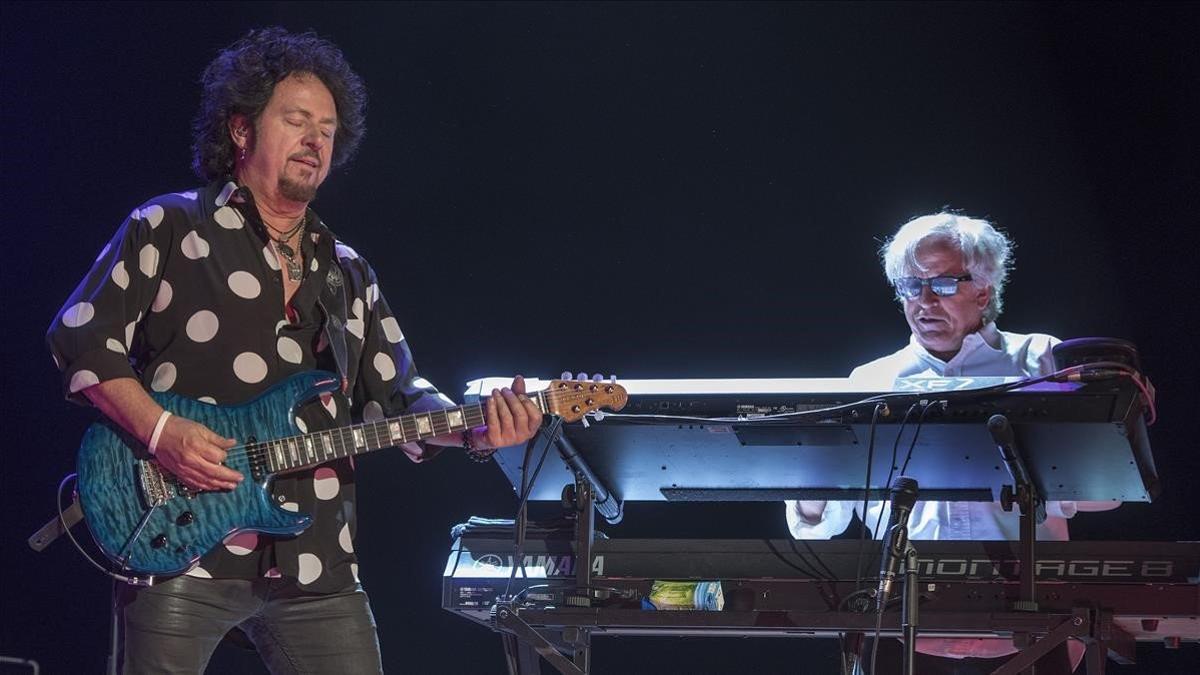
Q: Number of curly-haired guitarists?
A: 1